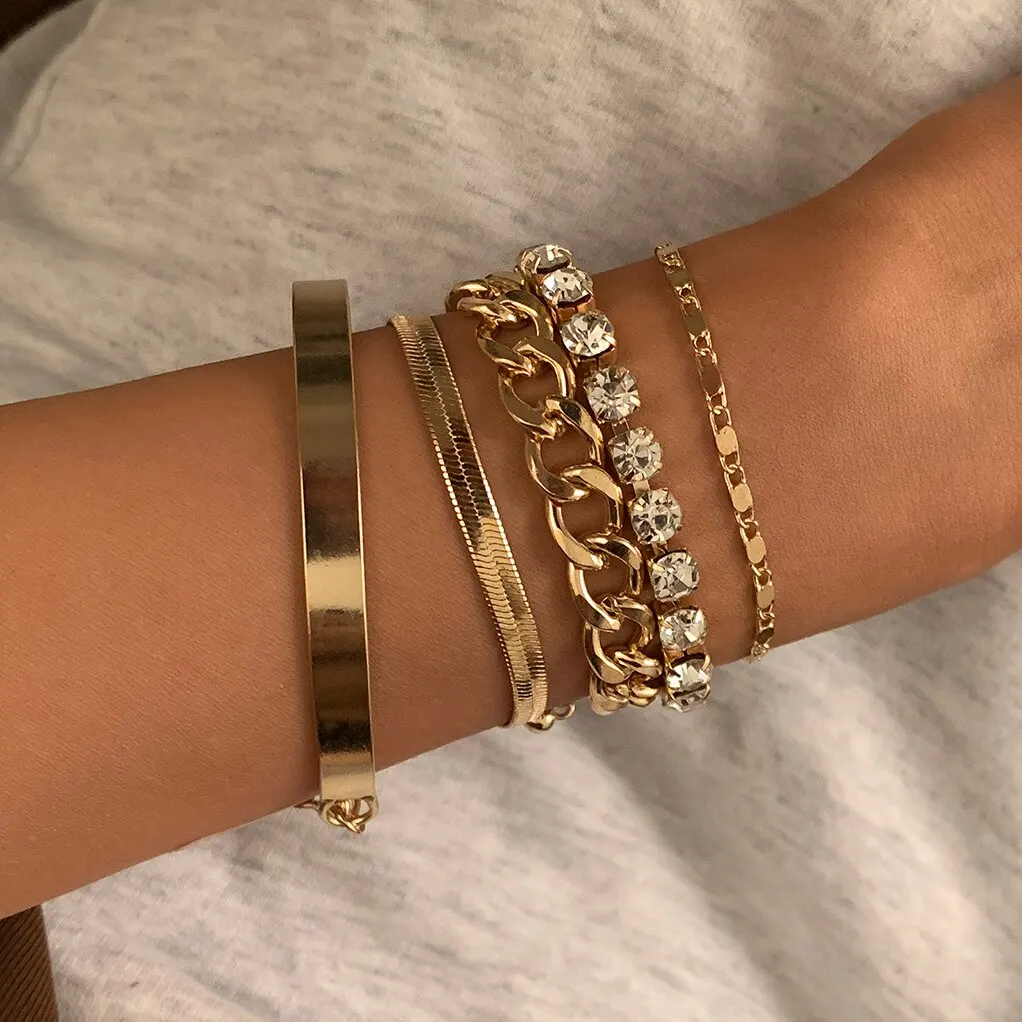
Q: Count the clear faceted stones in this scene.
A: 10